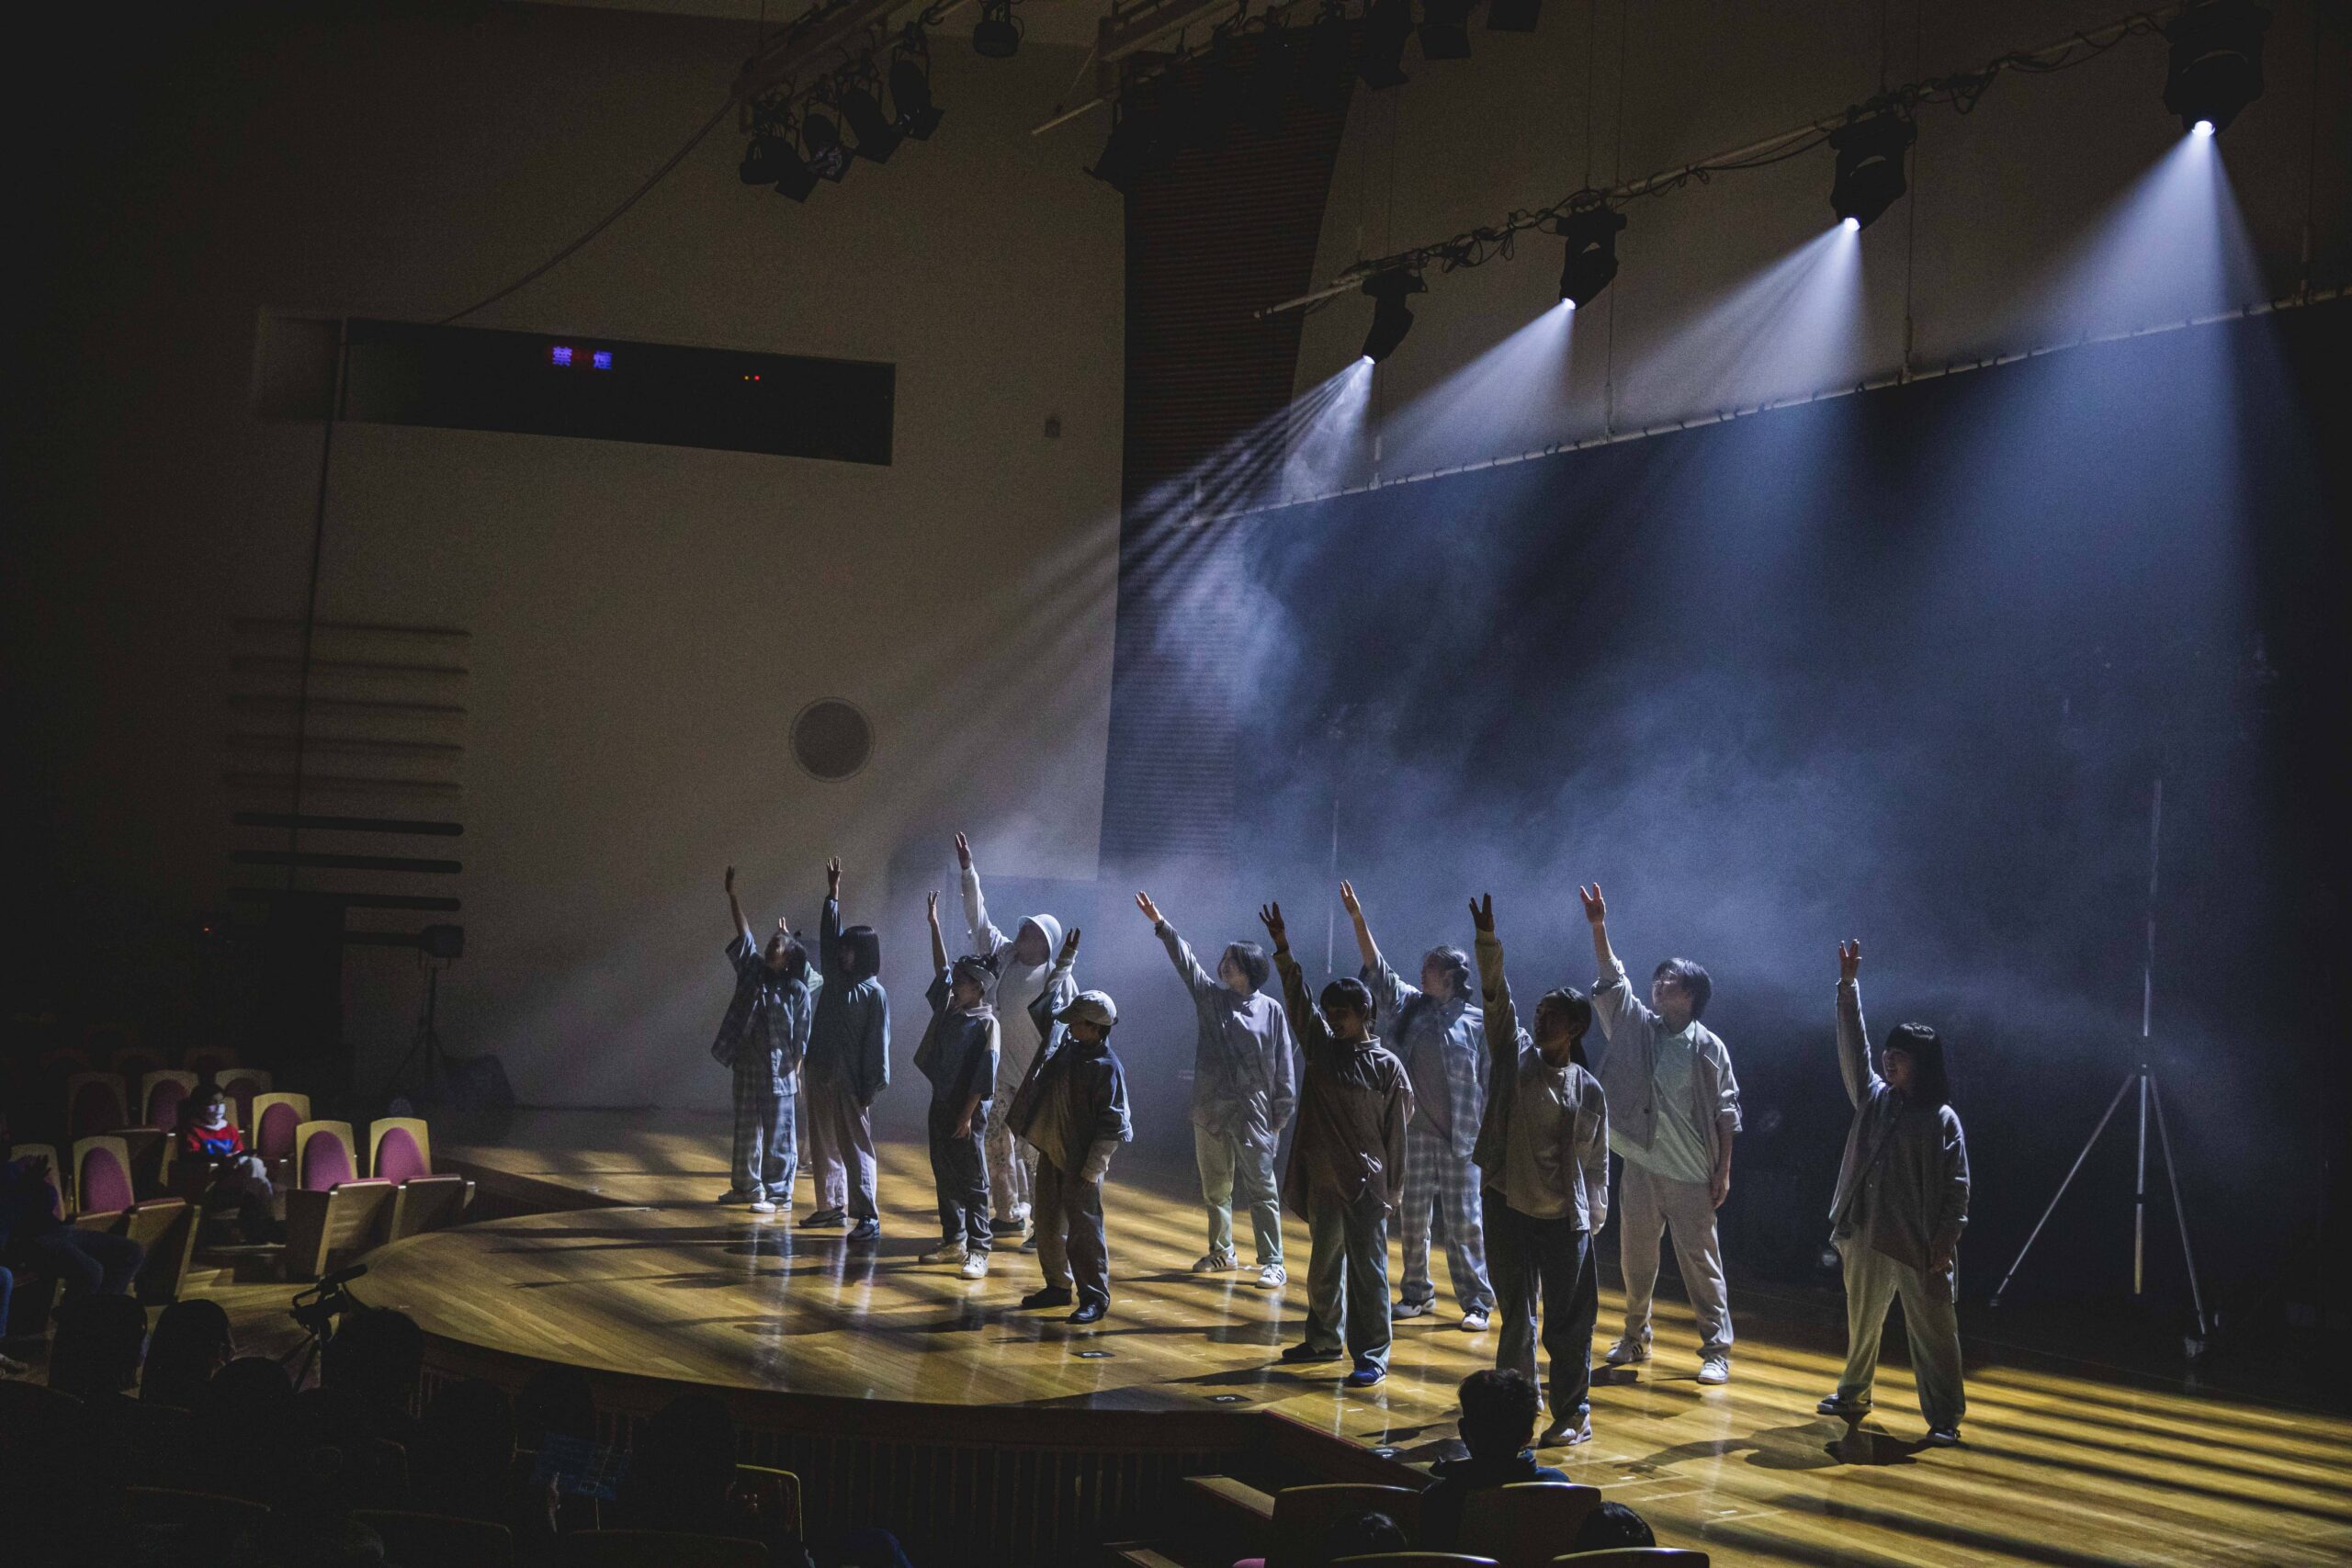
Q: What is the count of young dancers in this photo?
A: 12